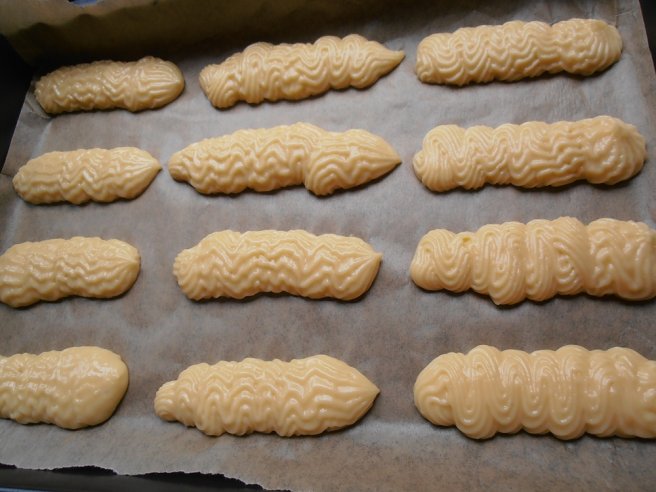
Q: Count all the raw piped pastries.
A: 12